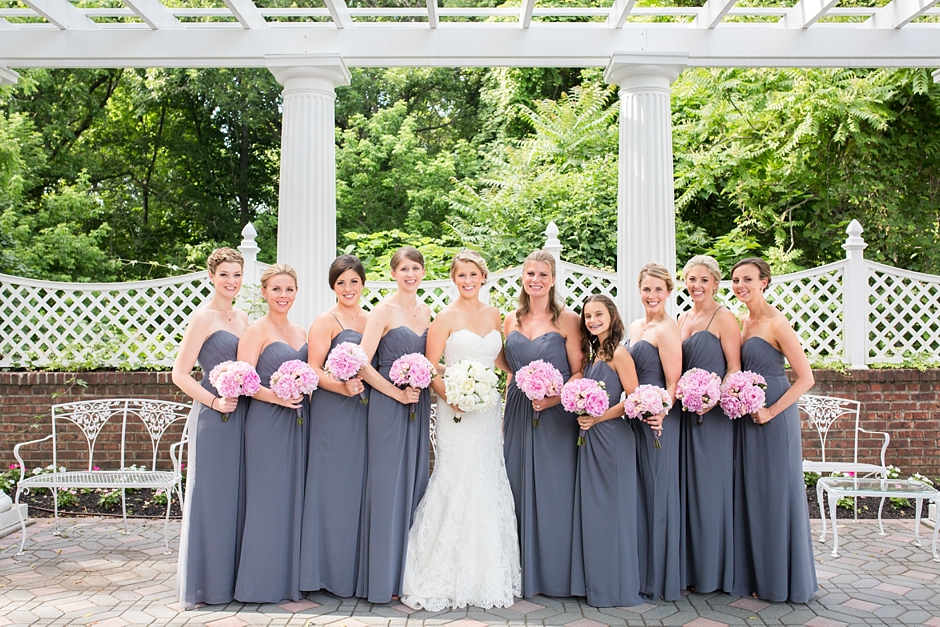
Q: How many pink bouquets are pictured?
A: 9